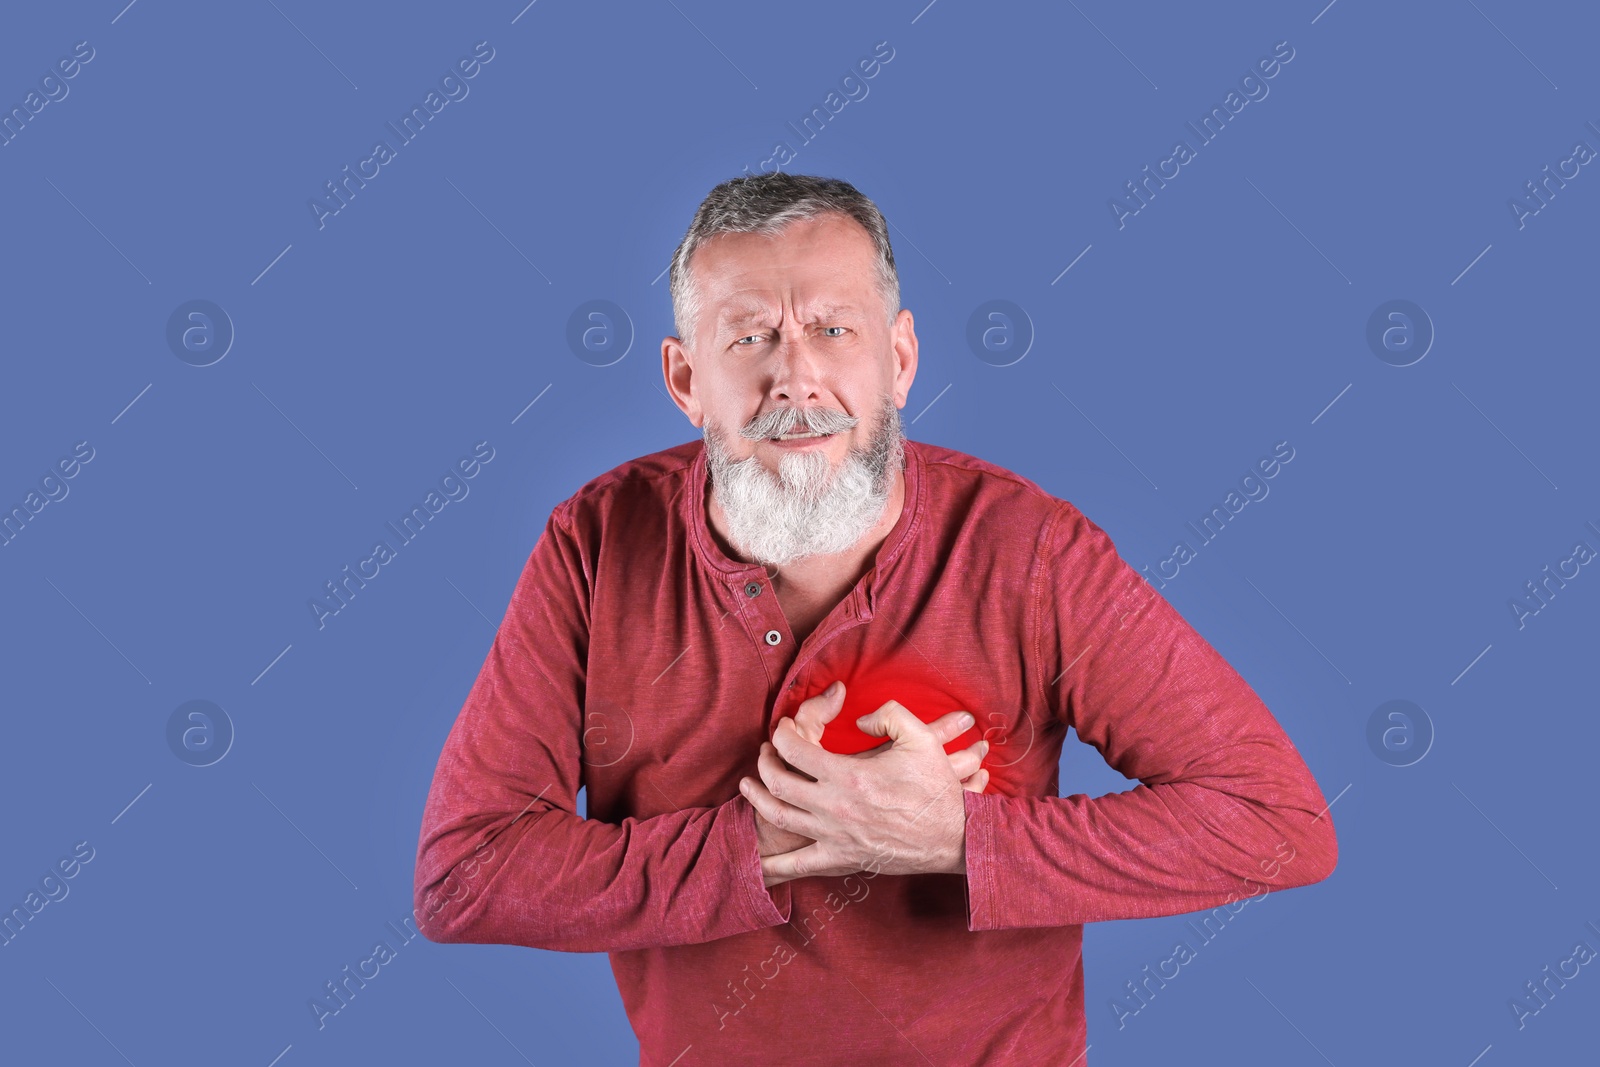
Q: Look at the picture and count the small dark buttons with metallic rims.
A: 2